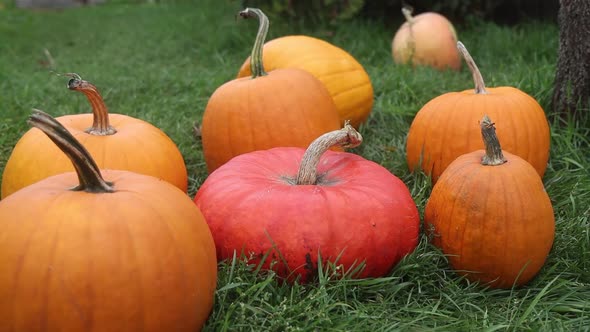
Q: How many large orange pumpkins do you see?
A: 6